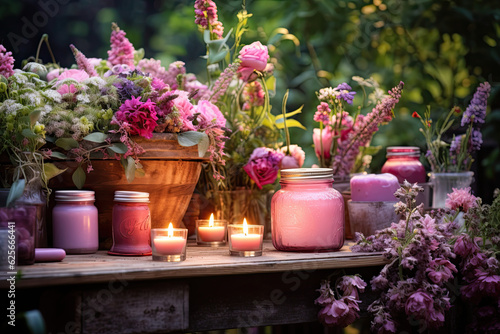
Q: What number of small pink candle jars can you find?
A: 3